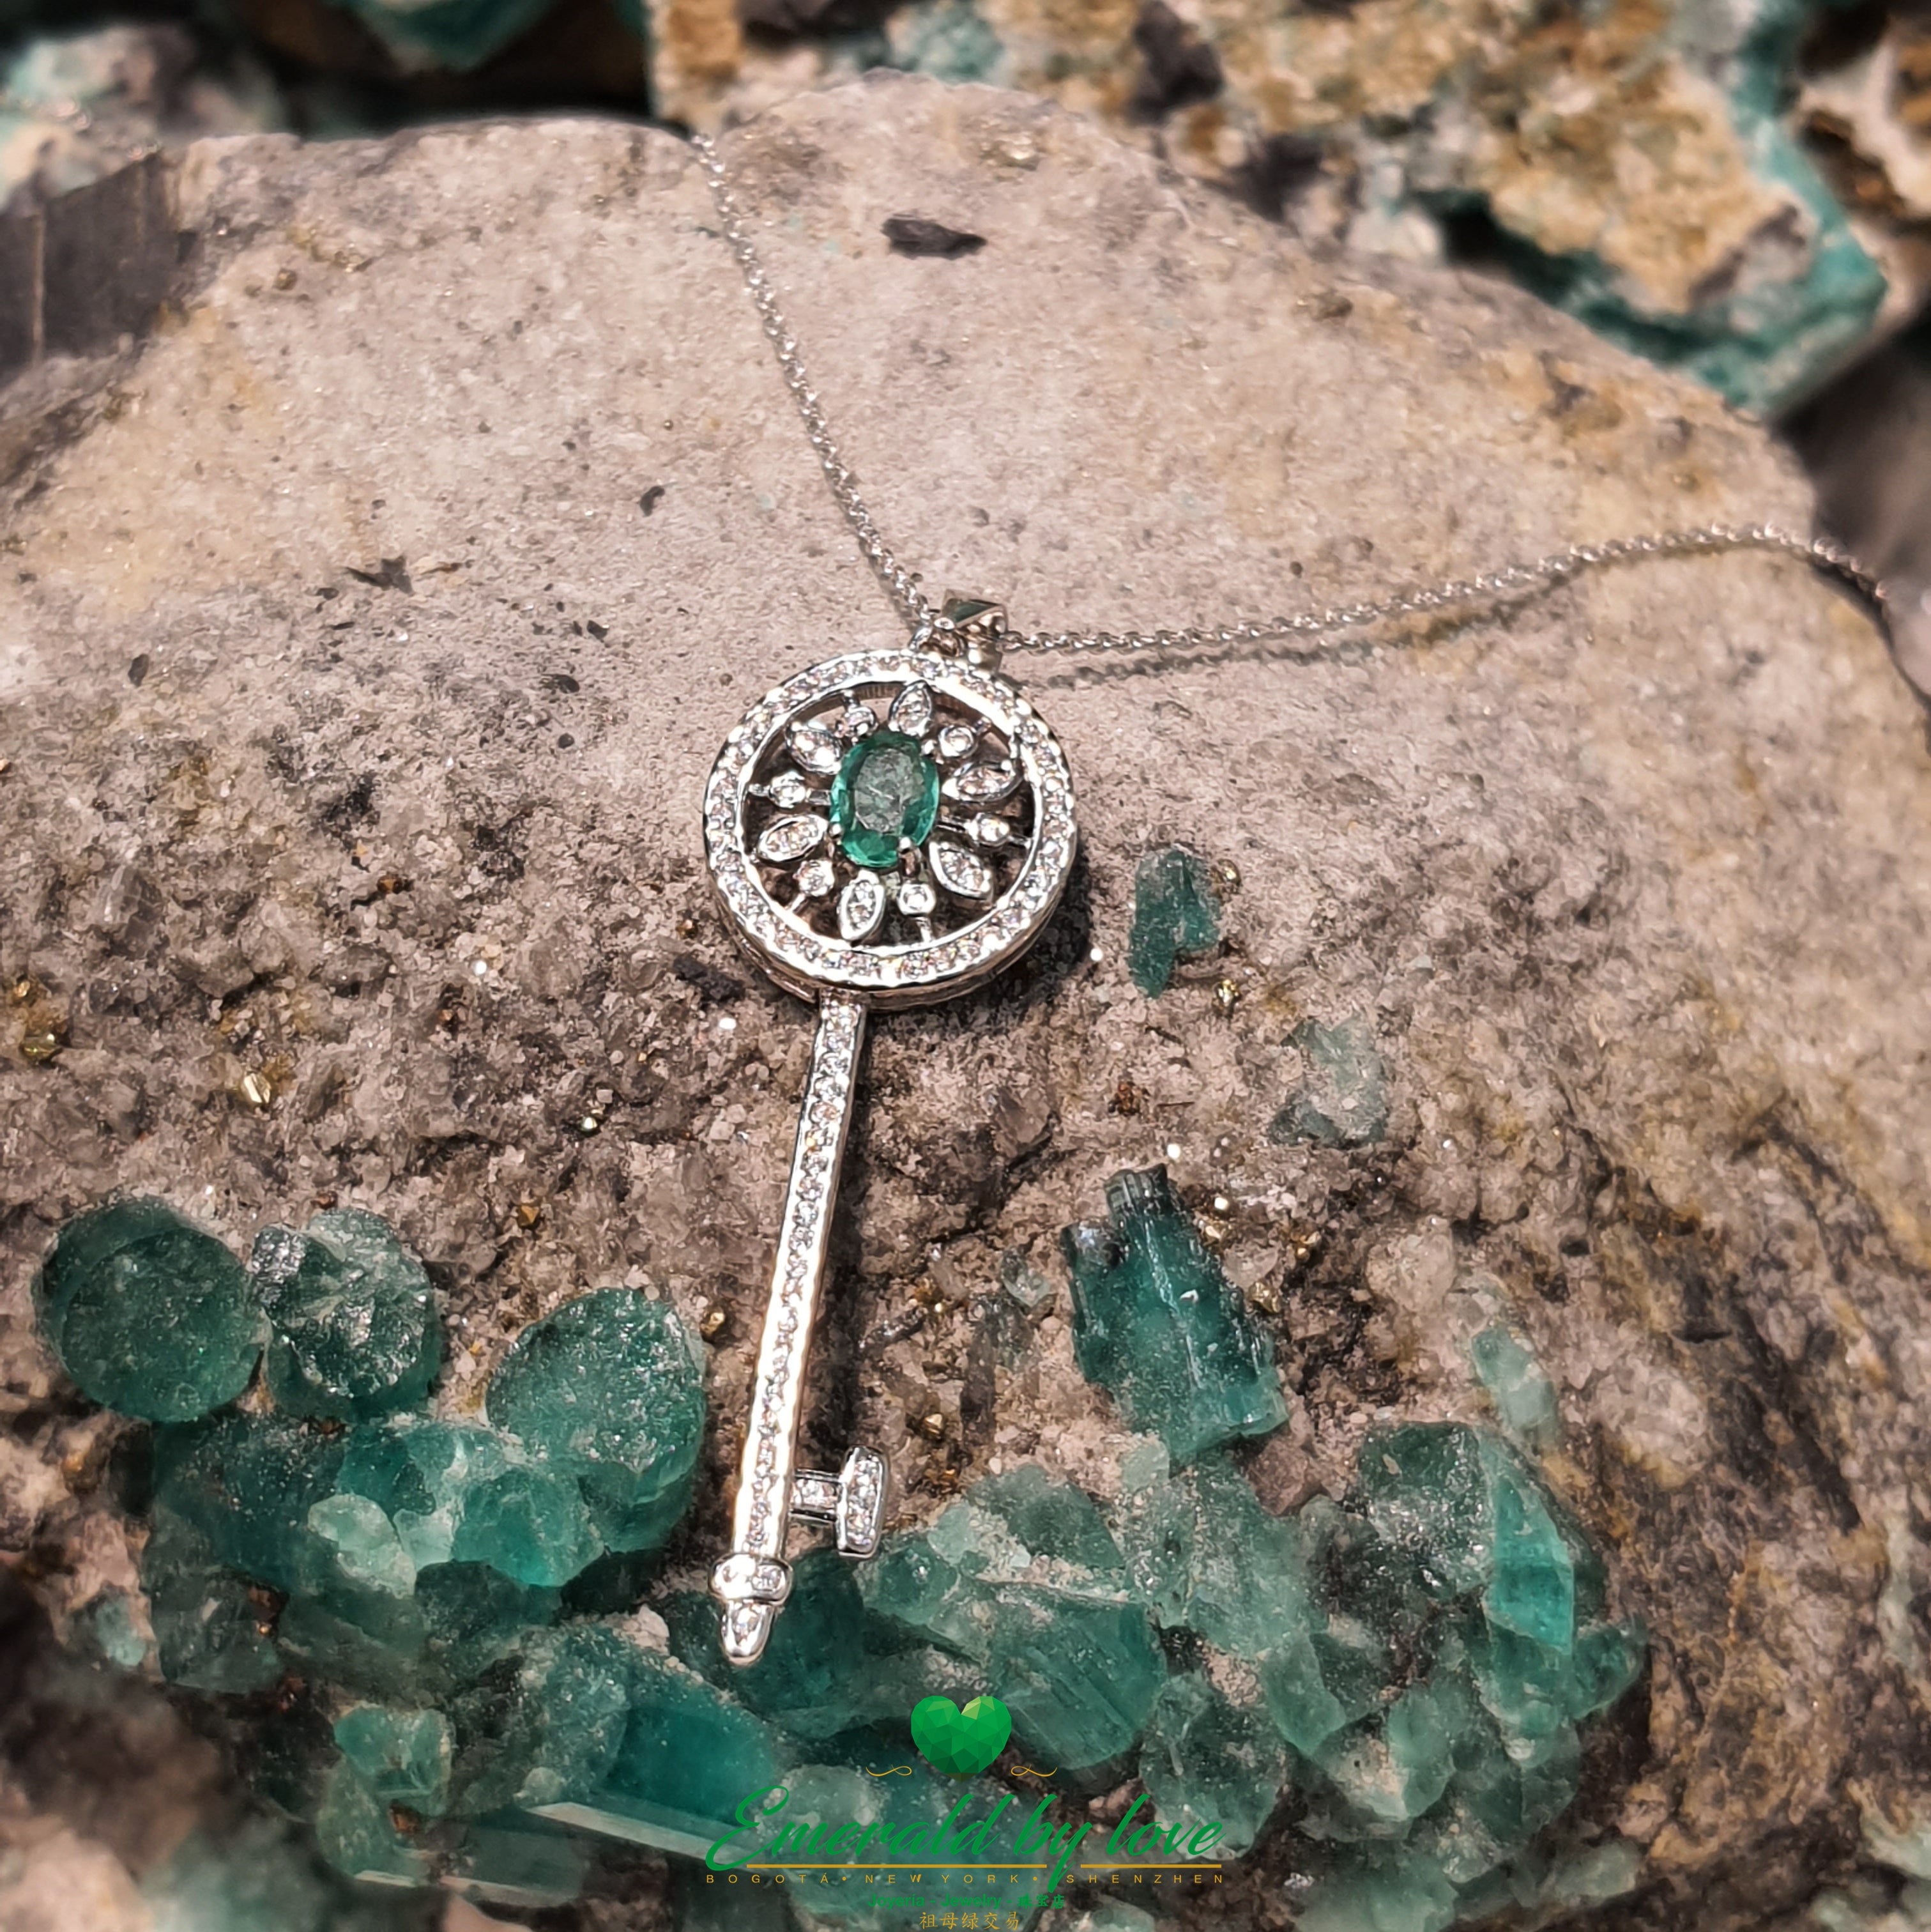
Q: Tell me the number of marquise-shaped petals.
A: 6